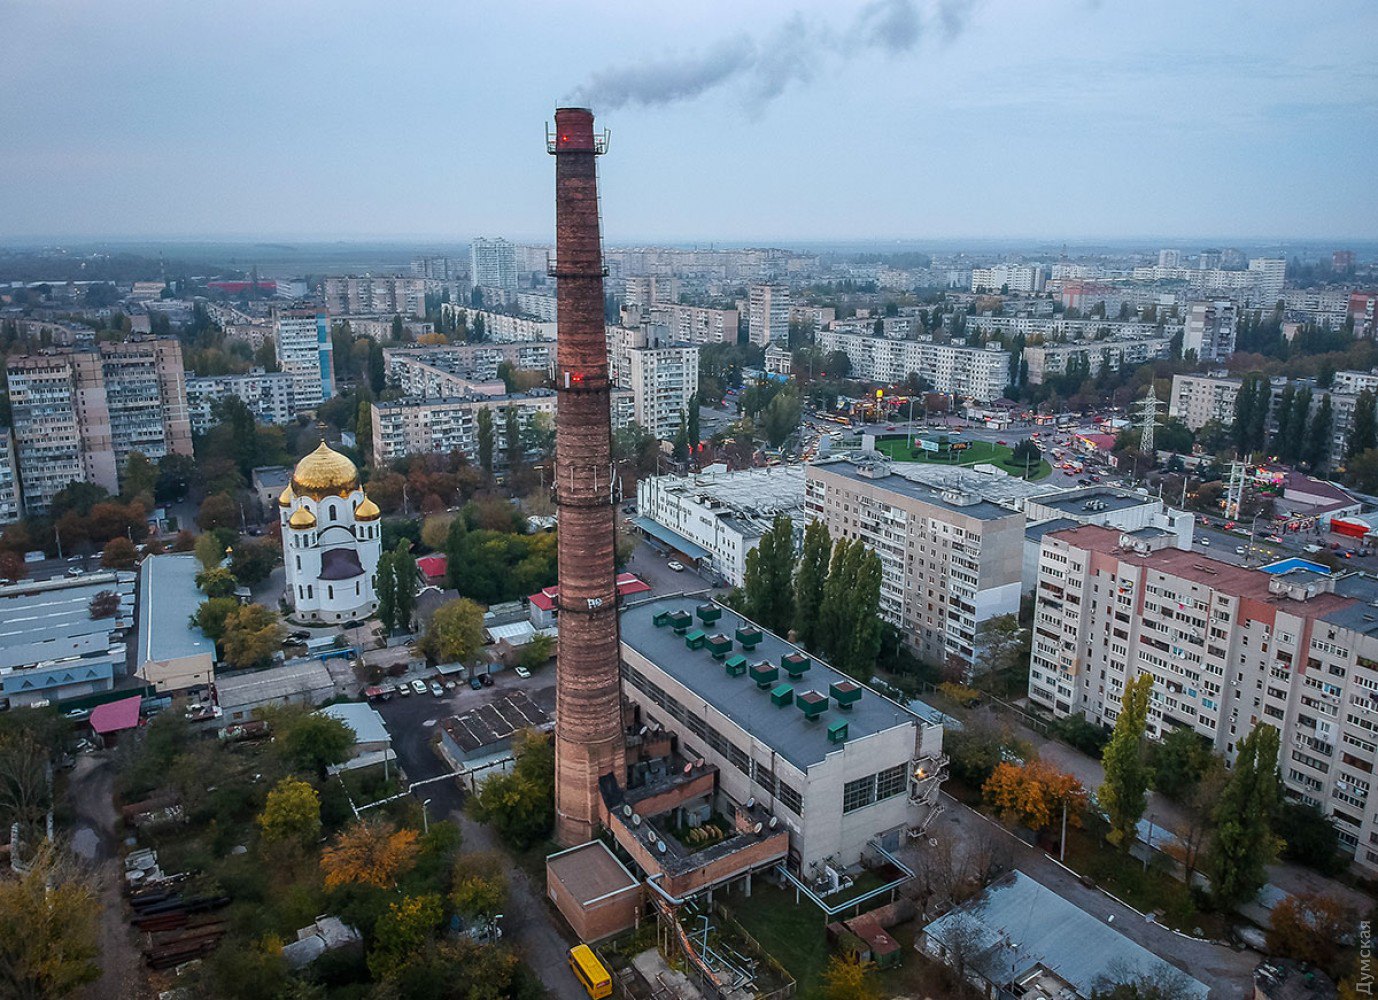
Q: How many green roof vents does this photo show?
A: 13